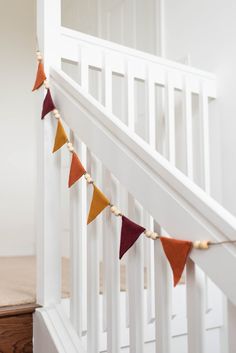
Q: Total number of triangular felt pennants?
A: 7